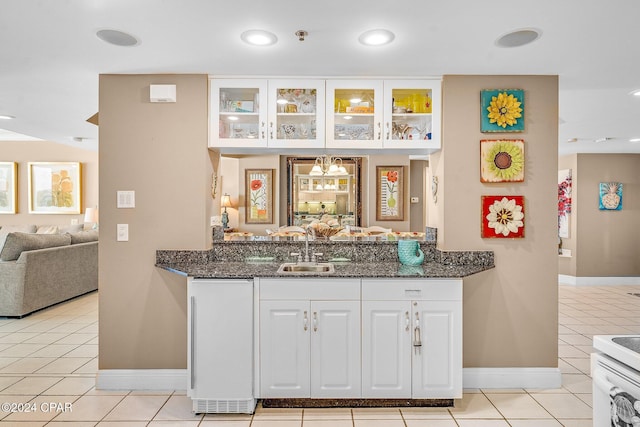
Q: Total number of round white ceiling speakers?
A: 2